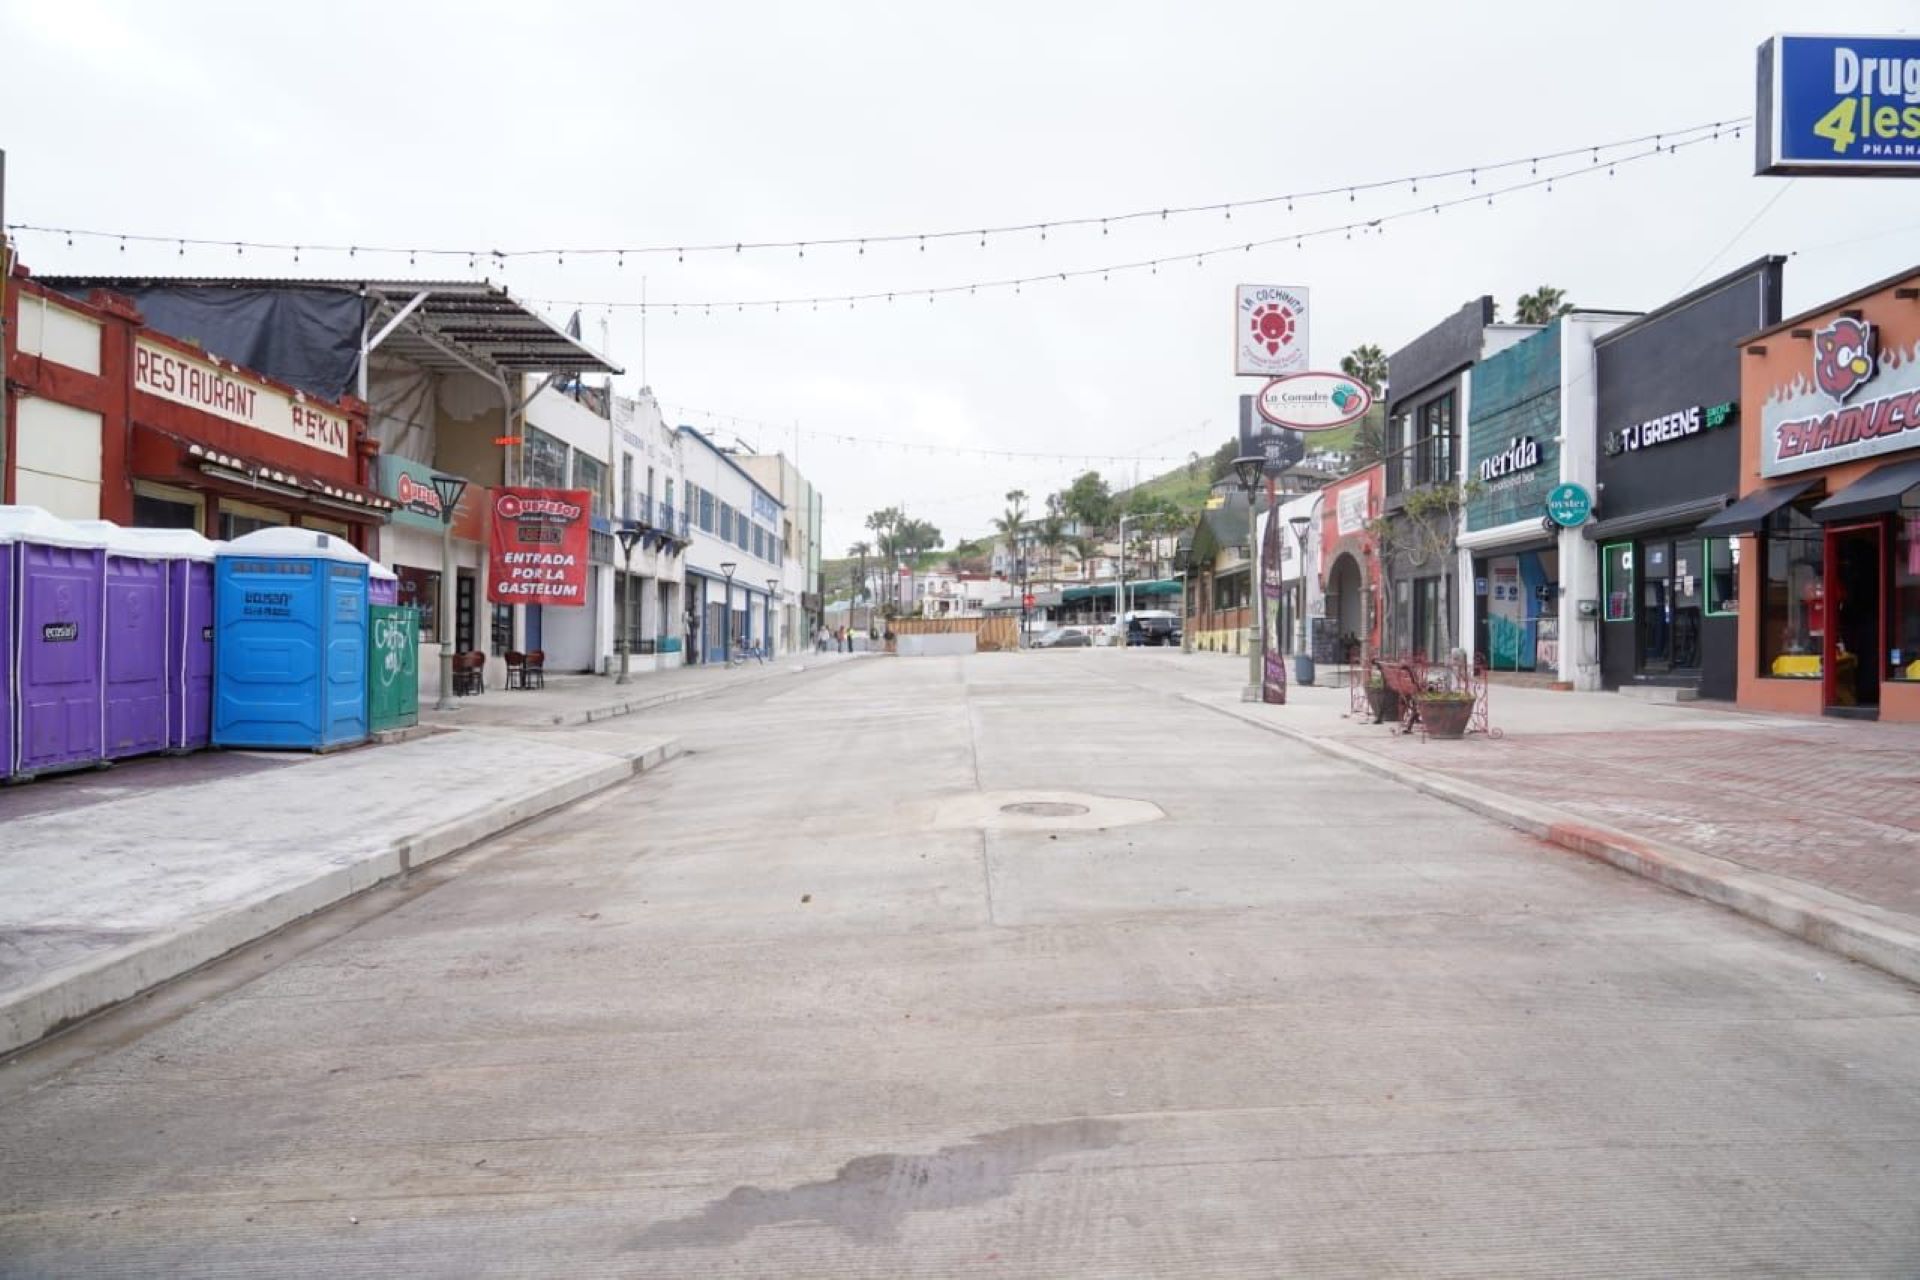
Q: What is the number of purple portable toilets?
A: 5